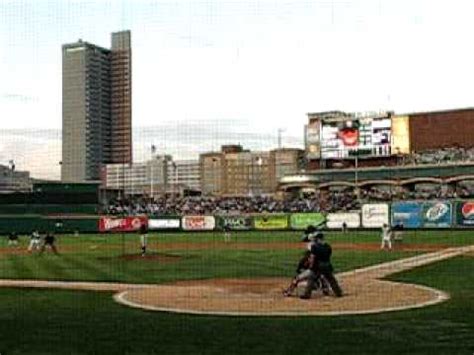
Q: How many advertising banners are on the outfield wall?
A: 11